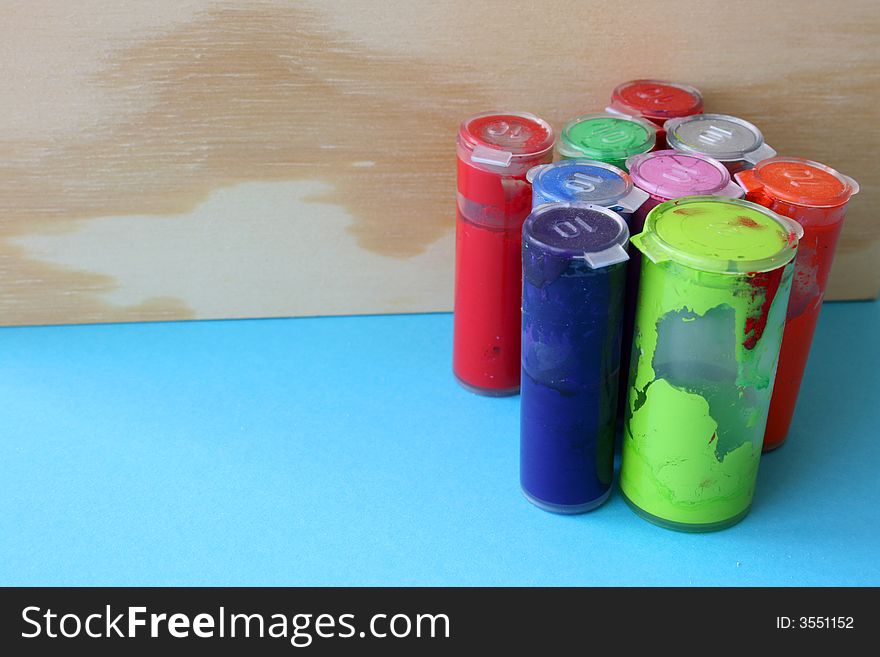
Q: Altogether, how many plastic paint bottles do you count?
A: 9